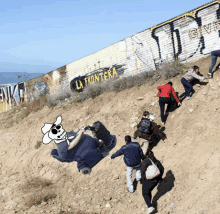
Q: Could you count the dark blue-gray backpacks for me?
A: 1